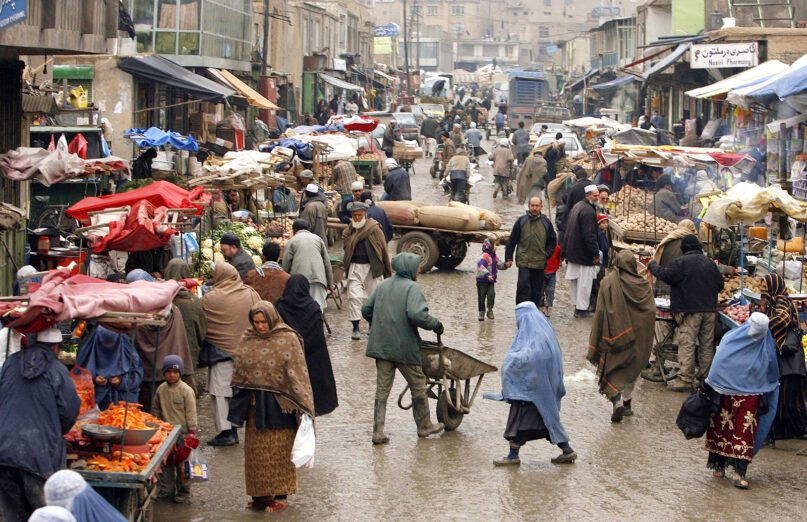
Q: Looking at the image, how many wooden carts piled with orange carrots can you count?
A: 1